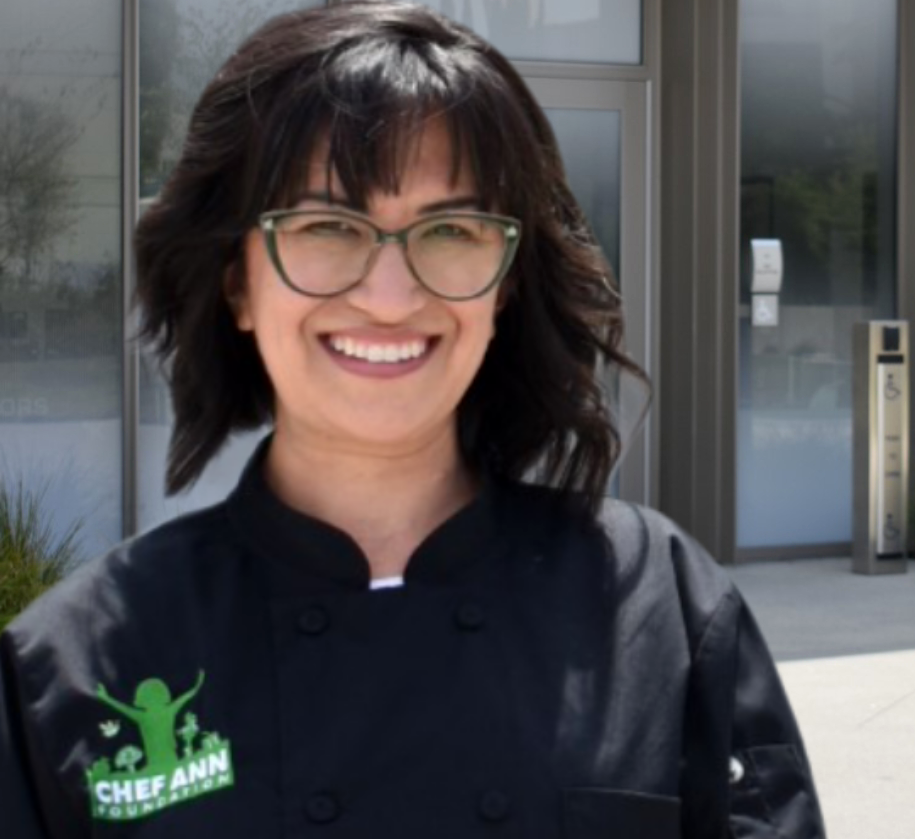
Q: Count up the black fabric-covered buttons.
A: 4